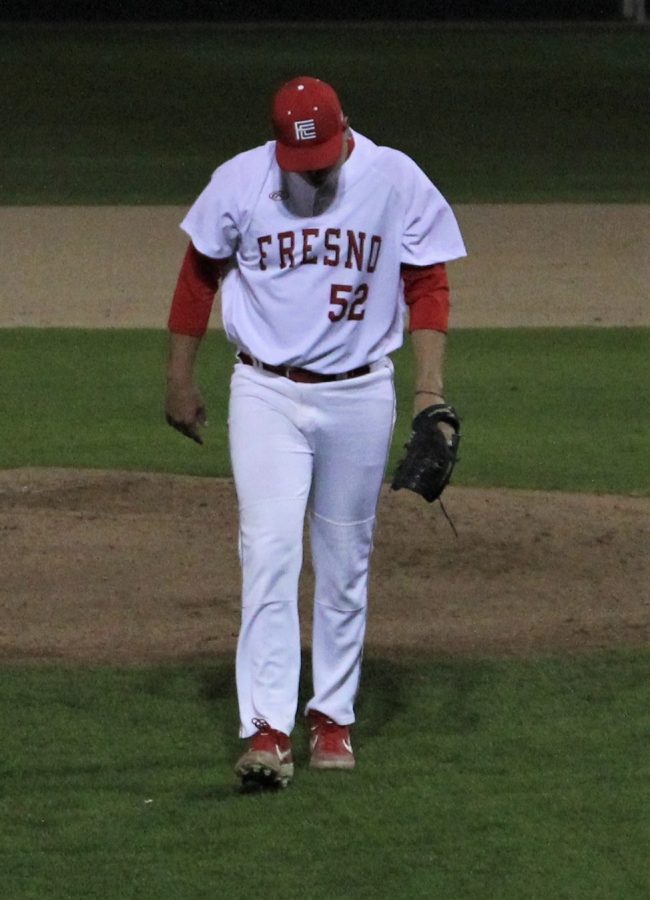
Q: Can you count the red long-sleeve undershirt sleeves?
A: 2